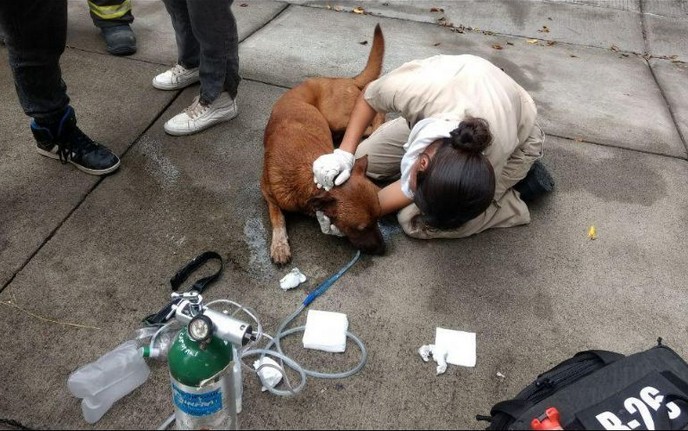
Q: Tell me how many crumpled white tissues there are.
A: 3